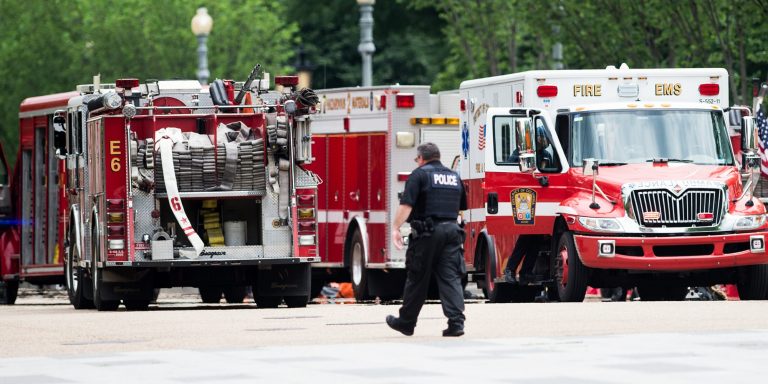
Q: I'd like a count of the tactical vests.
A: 1